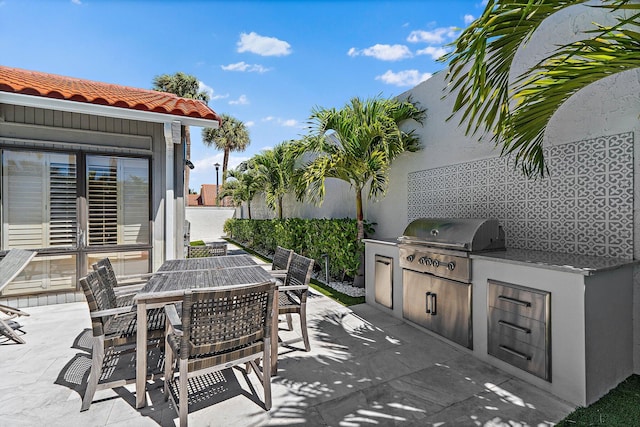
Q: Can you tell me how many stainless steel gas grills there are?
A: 1